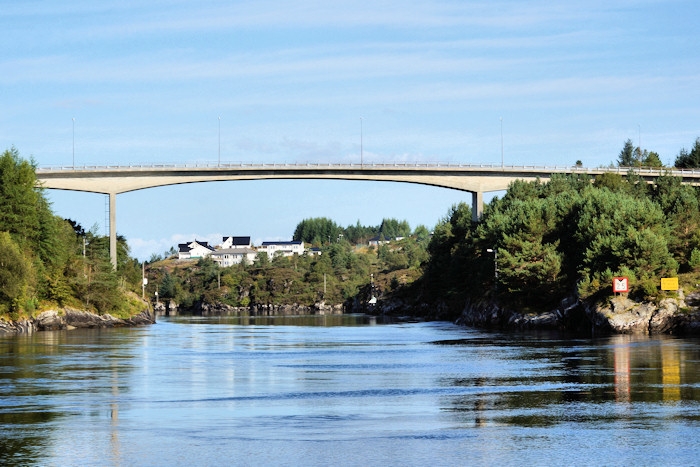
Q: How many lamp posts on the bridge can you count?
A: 5